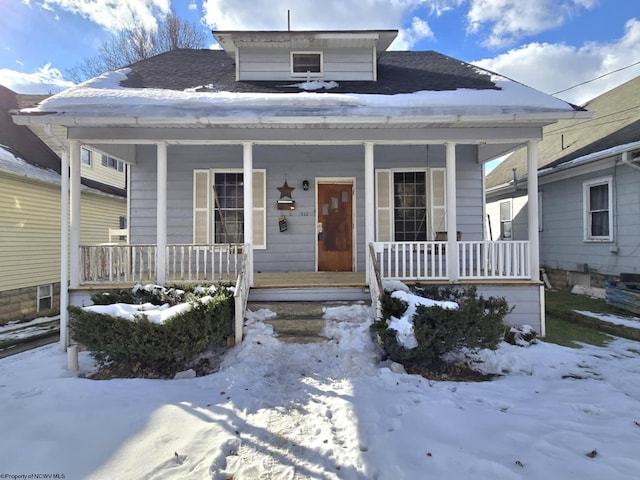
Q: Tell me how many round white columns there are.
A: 6